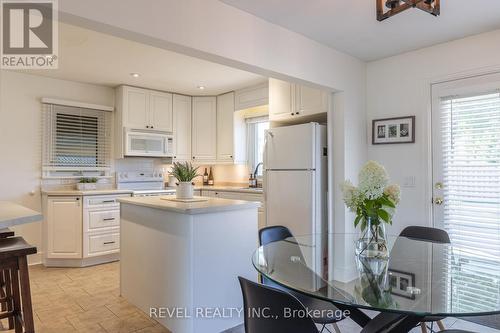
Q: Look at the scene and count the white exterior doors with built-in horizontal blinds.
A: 1